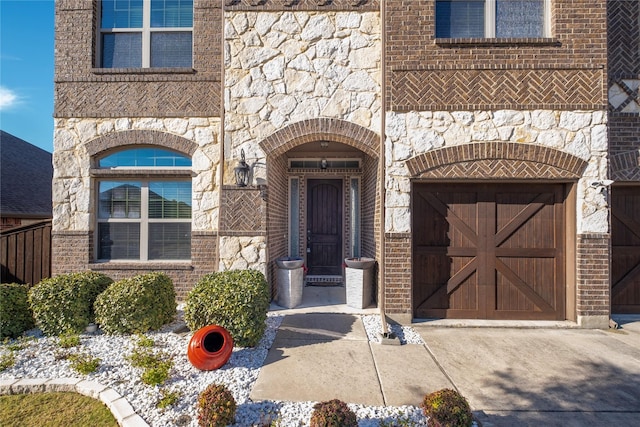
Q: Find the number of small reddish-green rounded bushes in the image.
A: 3